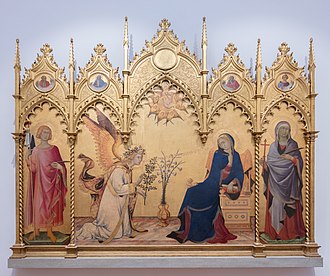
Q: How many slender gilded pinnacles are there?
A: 6